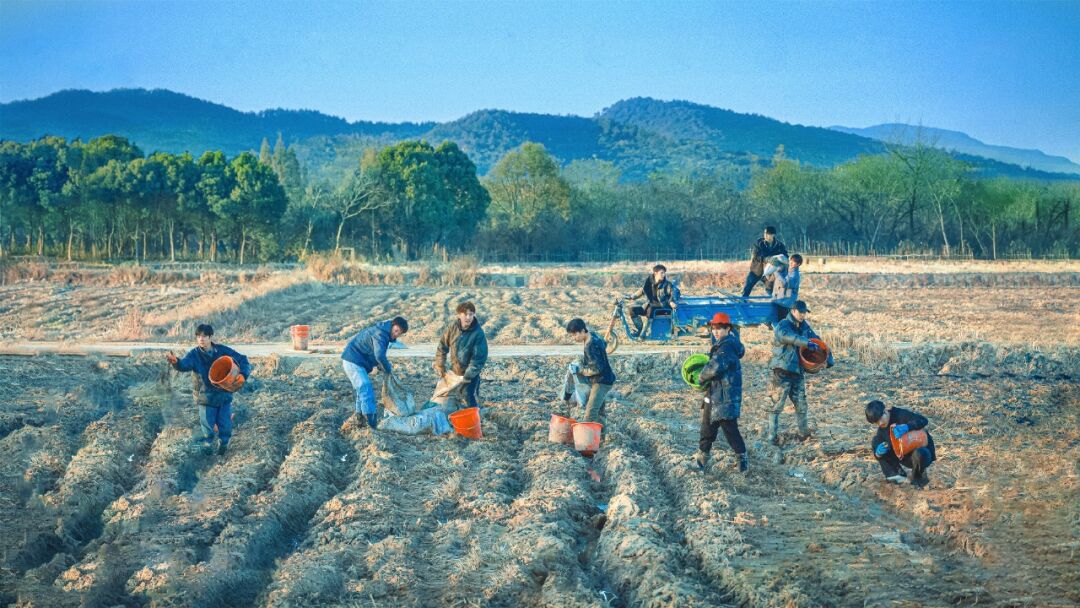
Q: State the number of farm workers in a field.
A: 10